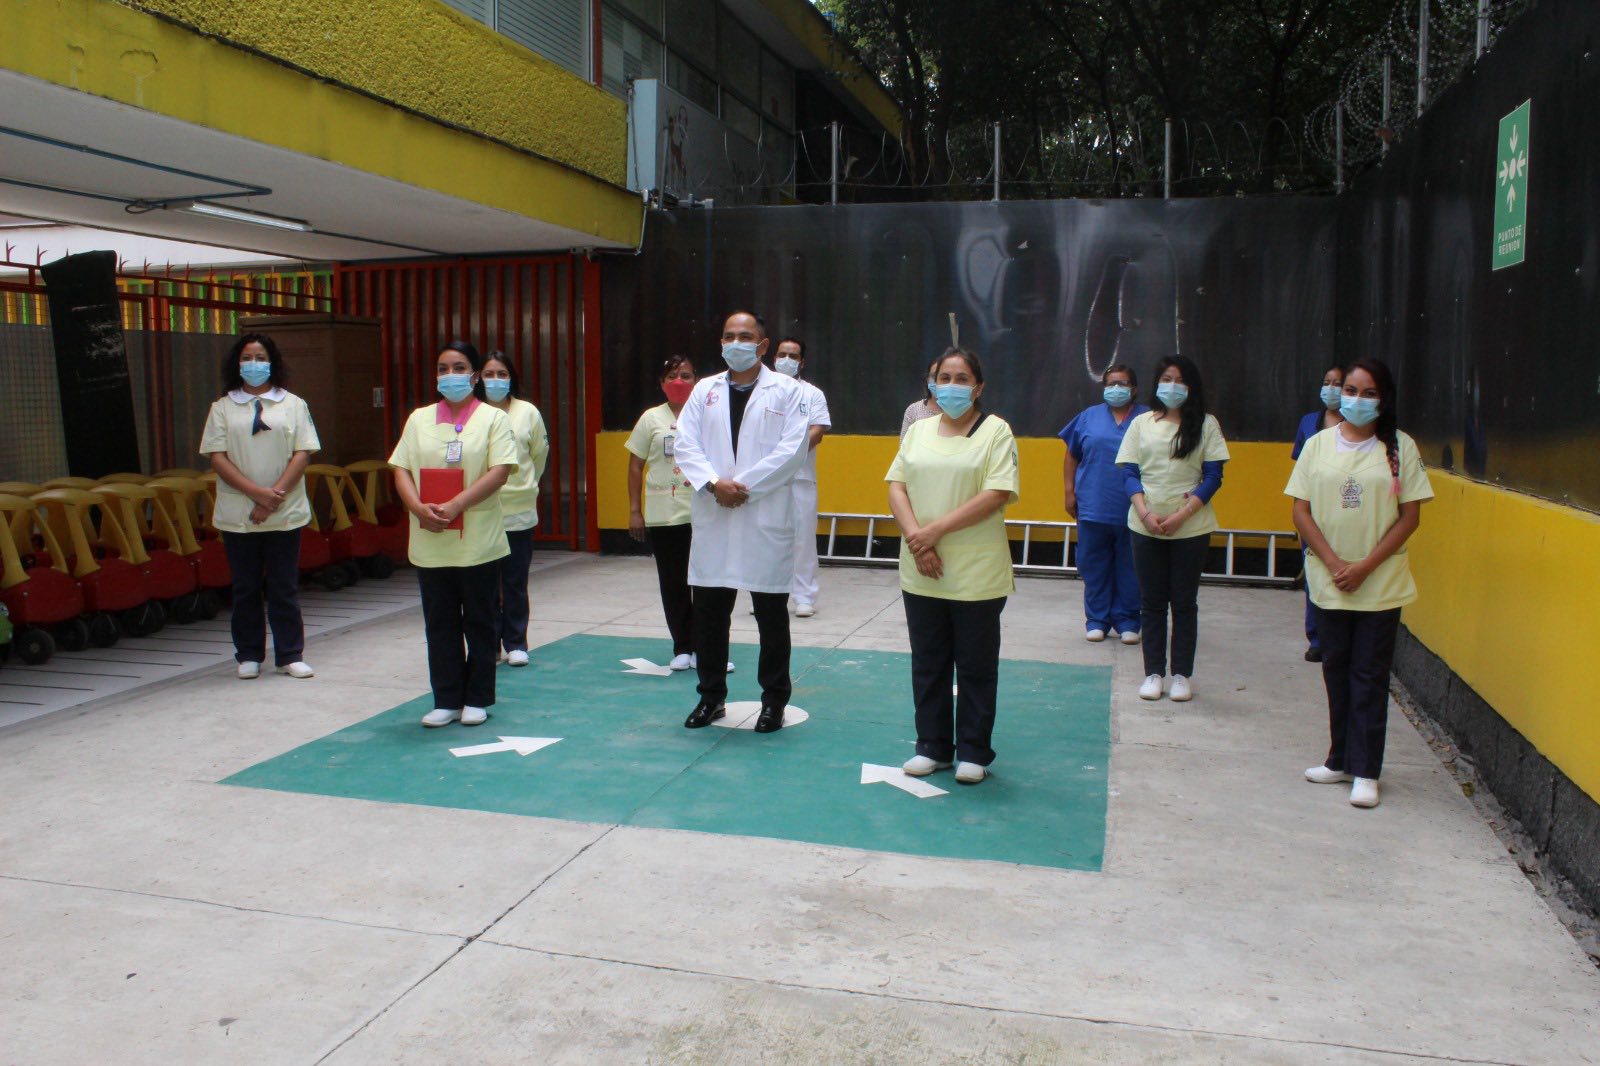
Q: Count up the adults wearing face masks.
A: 12